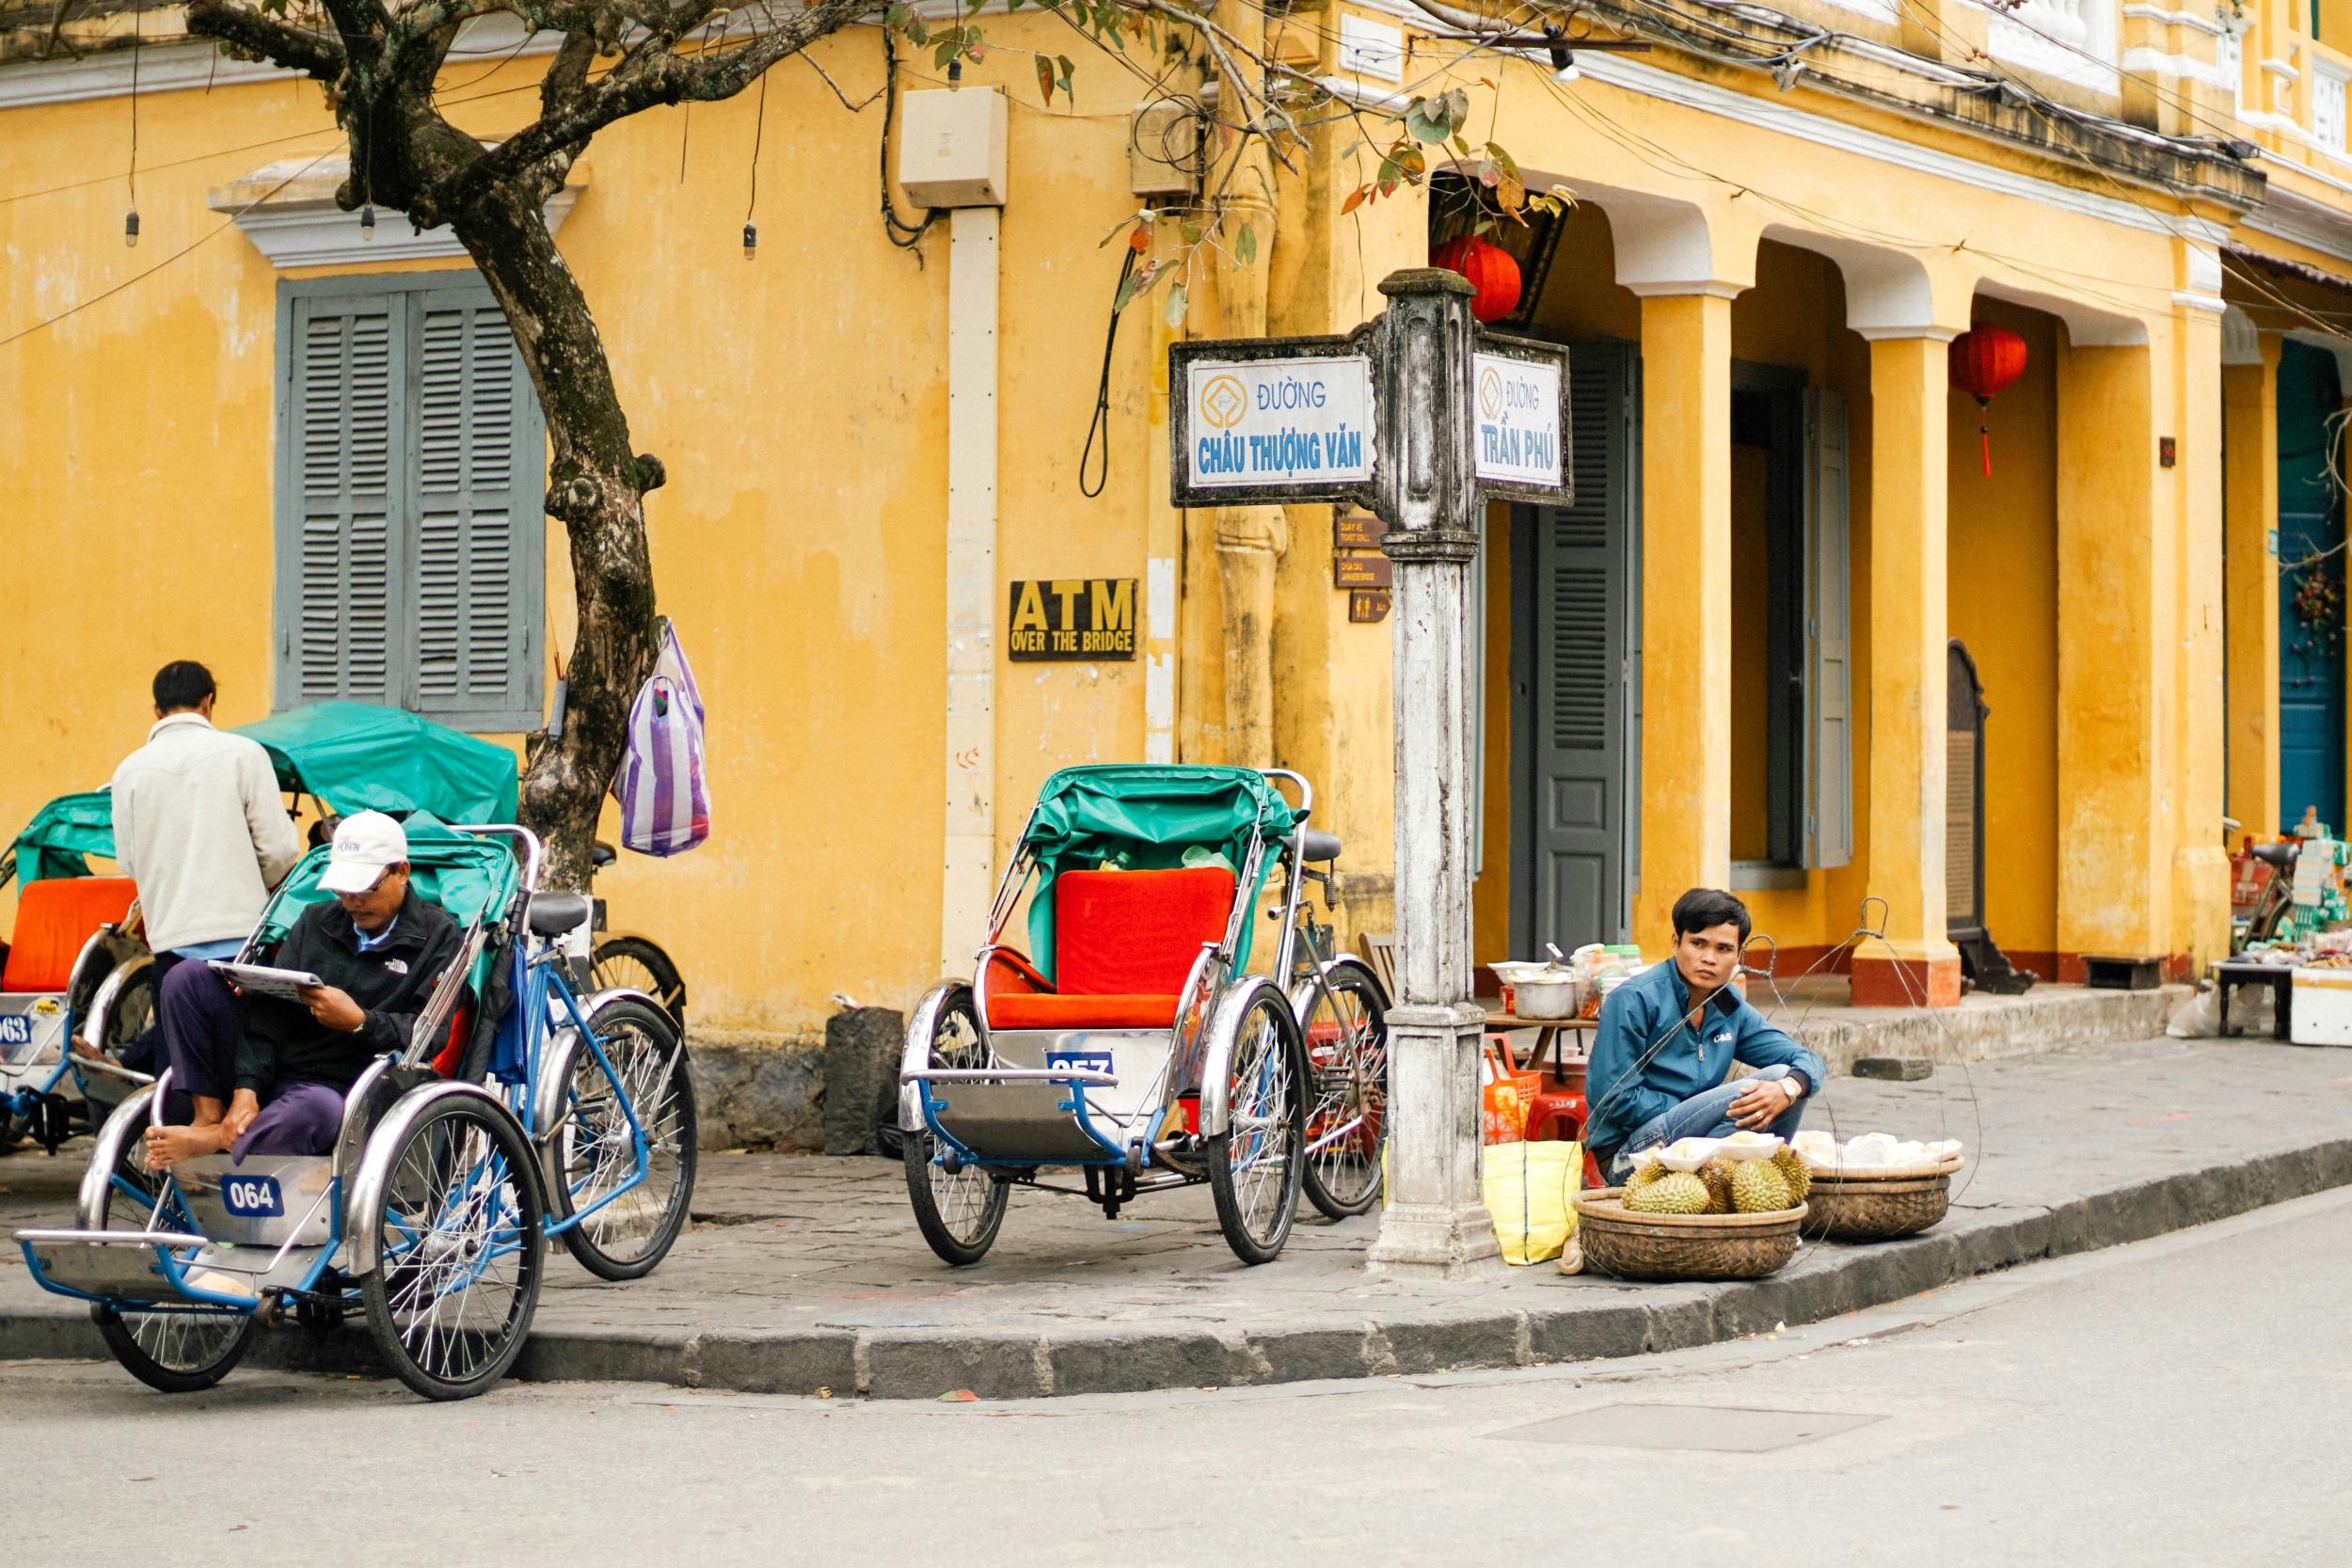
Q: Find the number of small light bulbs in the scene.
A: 4